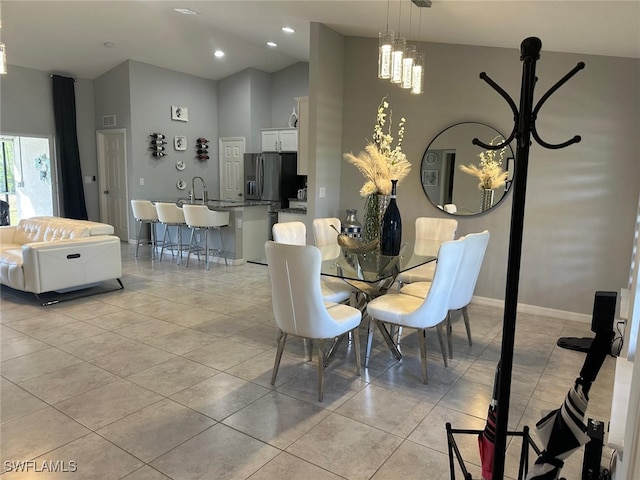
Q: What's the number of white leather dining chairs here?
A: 6